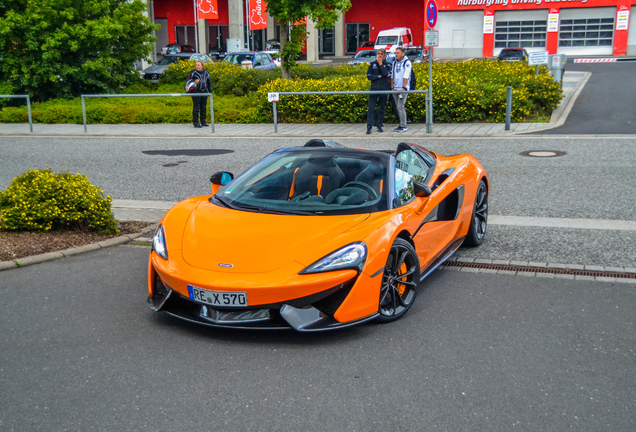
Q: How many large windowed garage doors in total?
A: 2